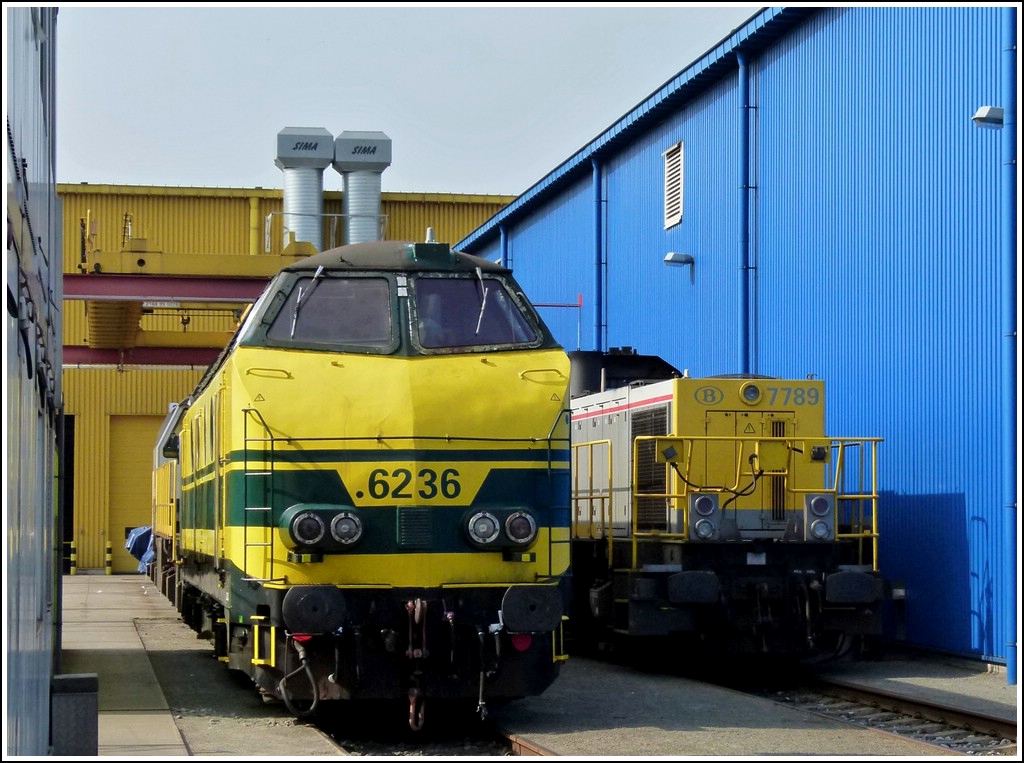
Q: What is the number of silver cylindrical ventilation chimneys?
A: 2